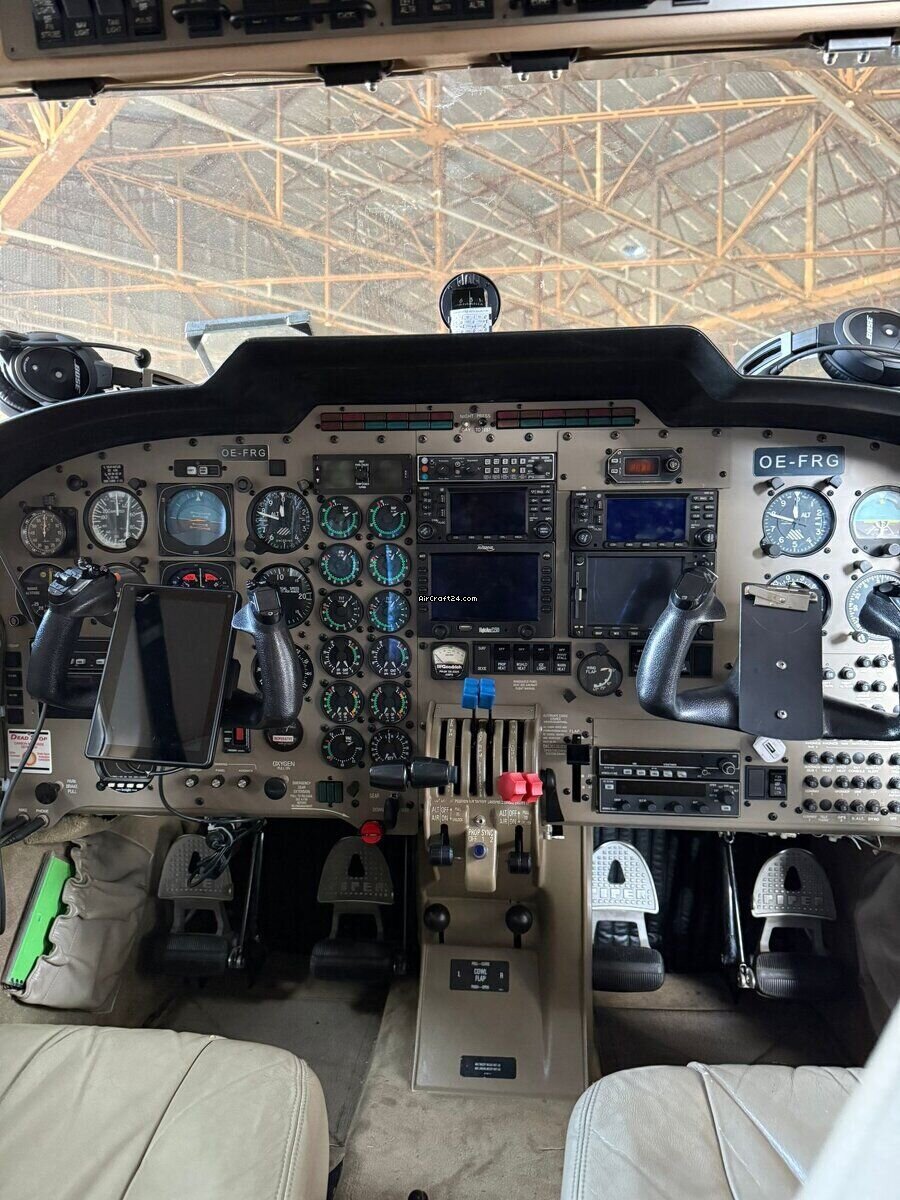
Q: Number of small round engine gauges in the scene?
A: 12